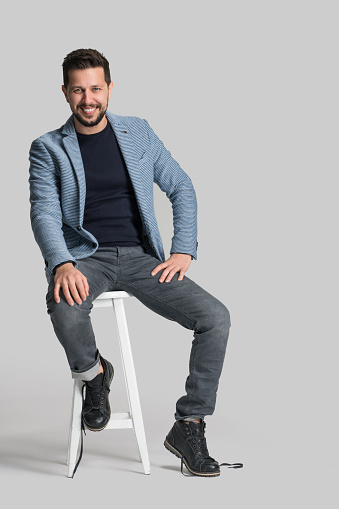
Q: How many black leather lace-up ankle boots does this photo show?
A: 2